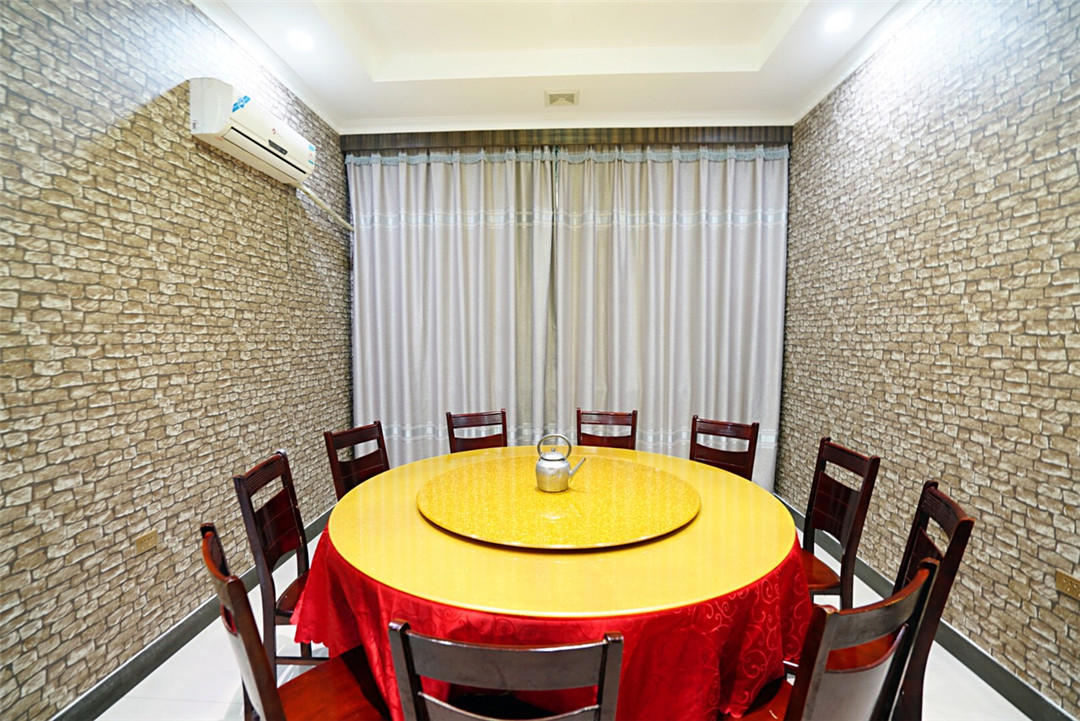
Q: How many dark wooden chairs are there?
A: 10